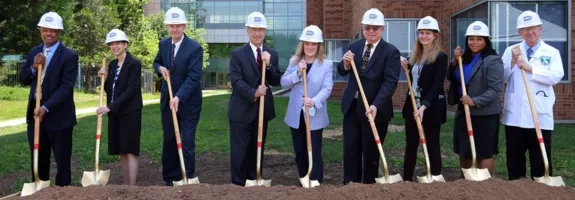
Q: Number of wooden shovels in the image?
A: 9